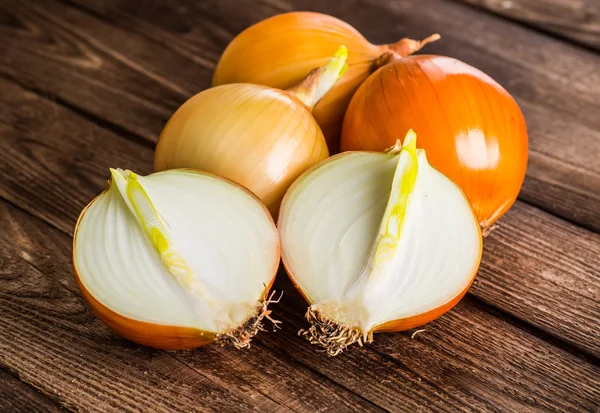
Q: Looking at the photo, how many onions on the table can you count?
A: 4